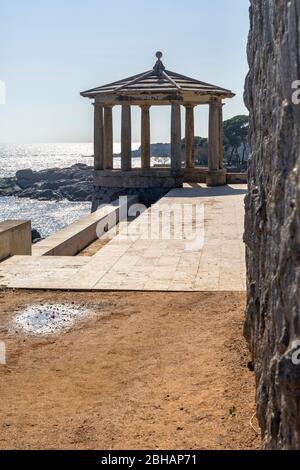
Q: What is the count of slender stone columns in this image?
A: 8